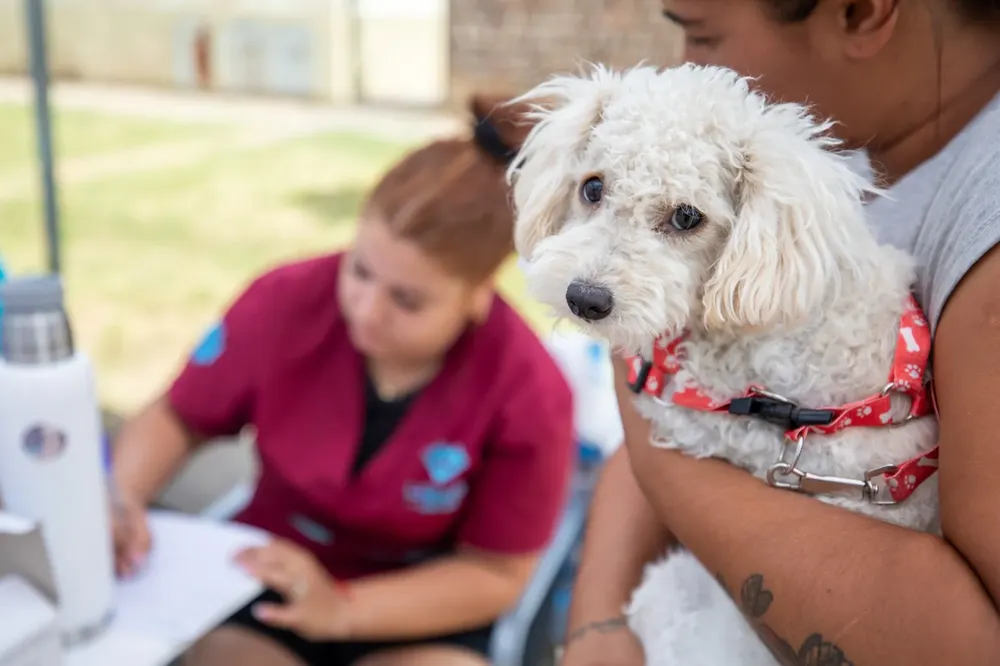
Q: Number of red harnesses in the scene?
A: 1